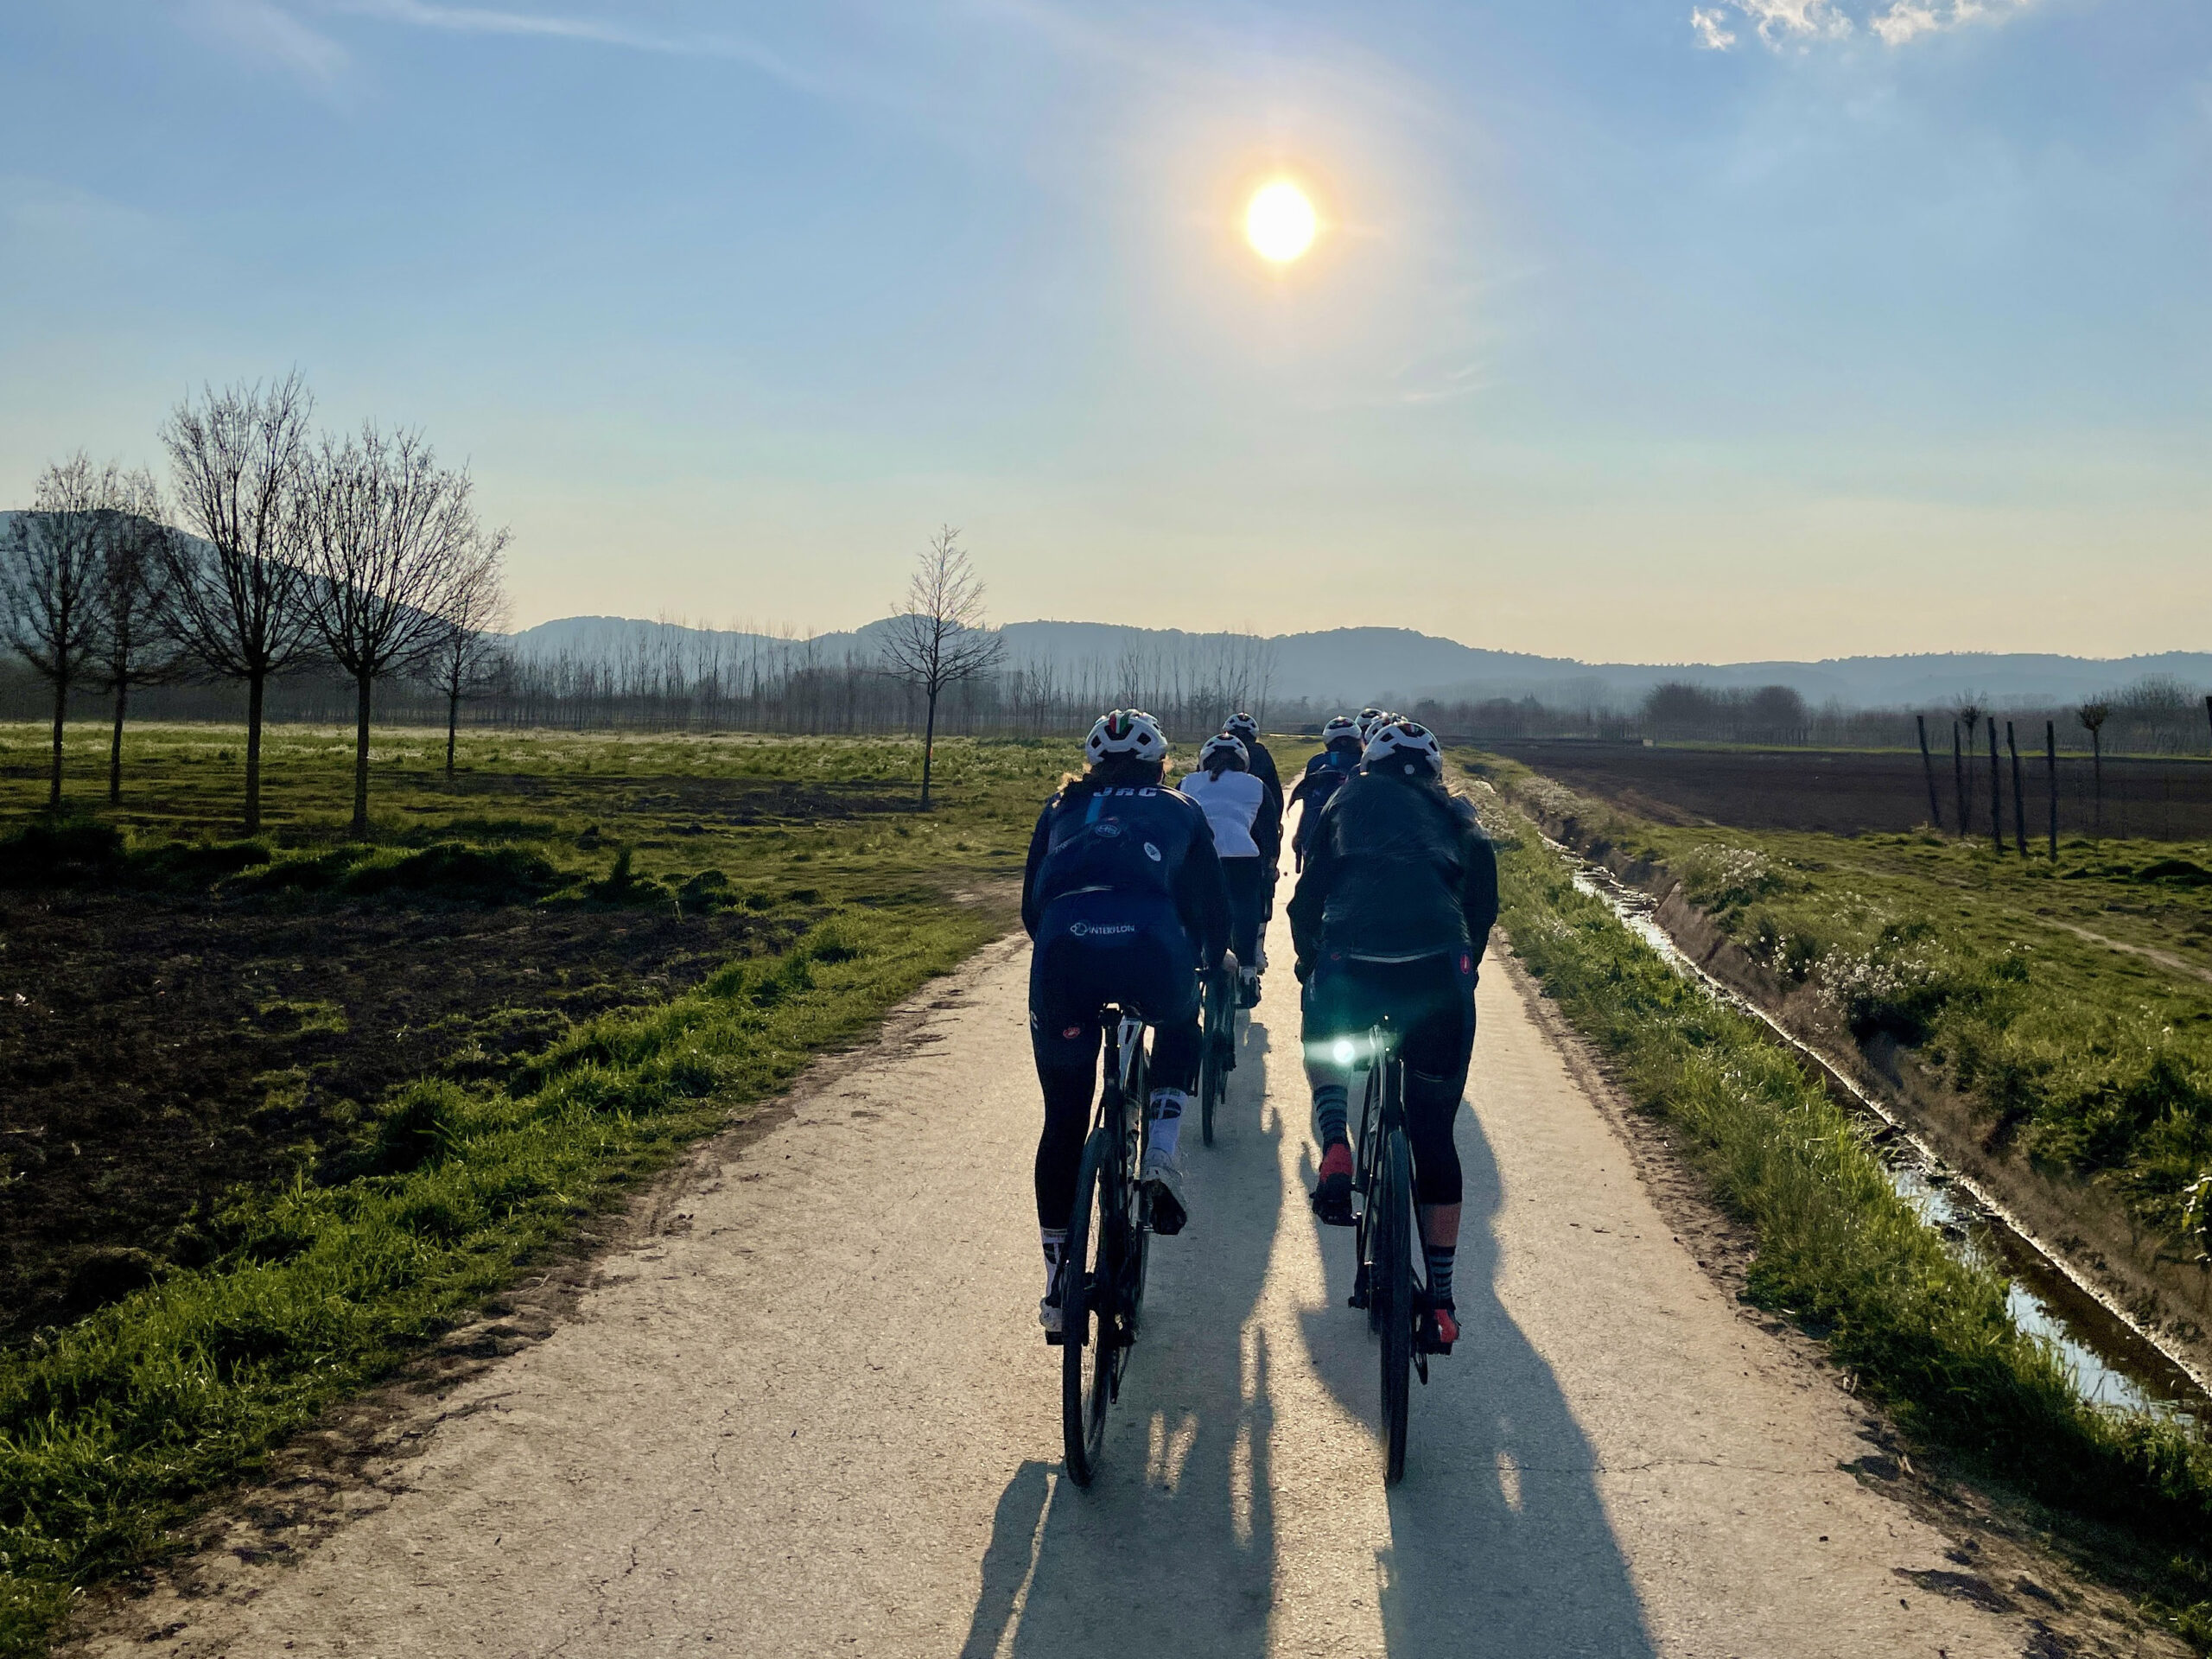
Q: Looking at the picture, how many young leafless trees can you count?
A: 6